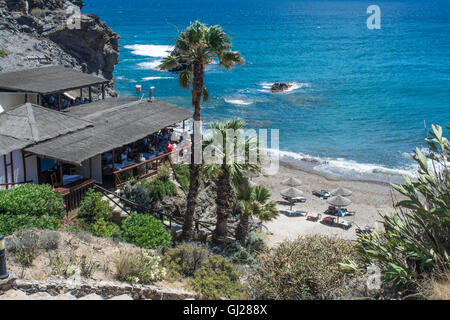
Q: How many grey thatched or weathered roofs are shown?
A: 3